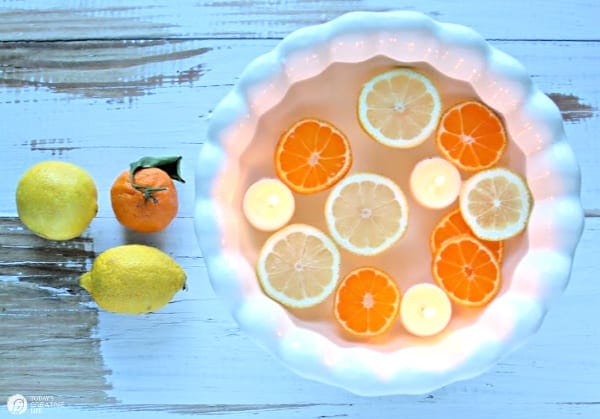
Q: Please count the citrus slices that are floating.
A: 9